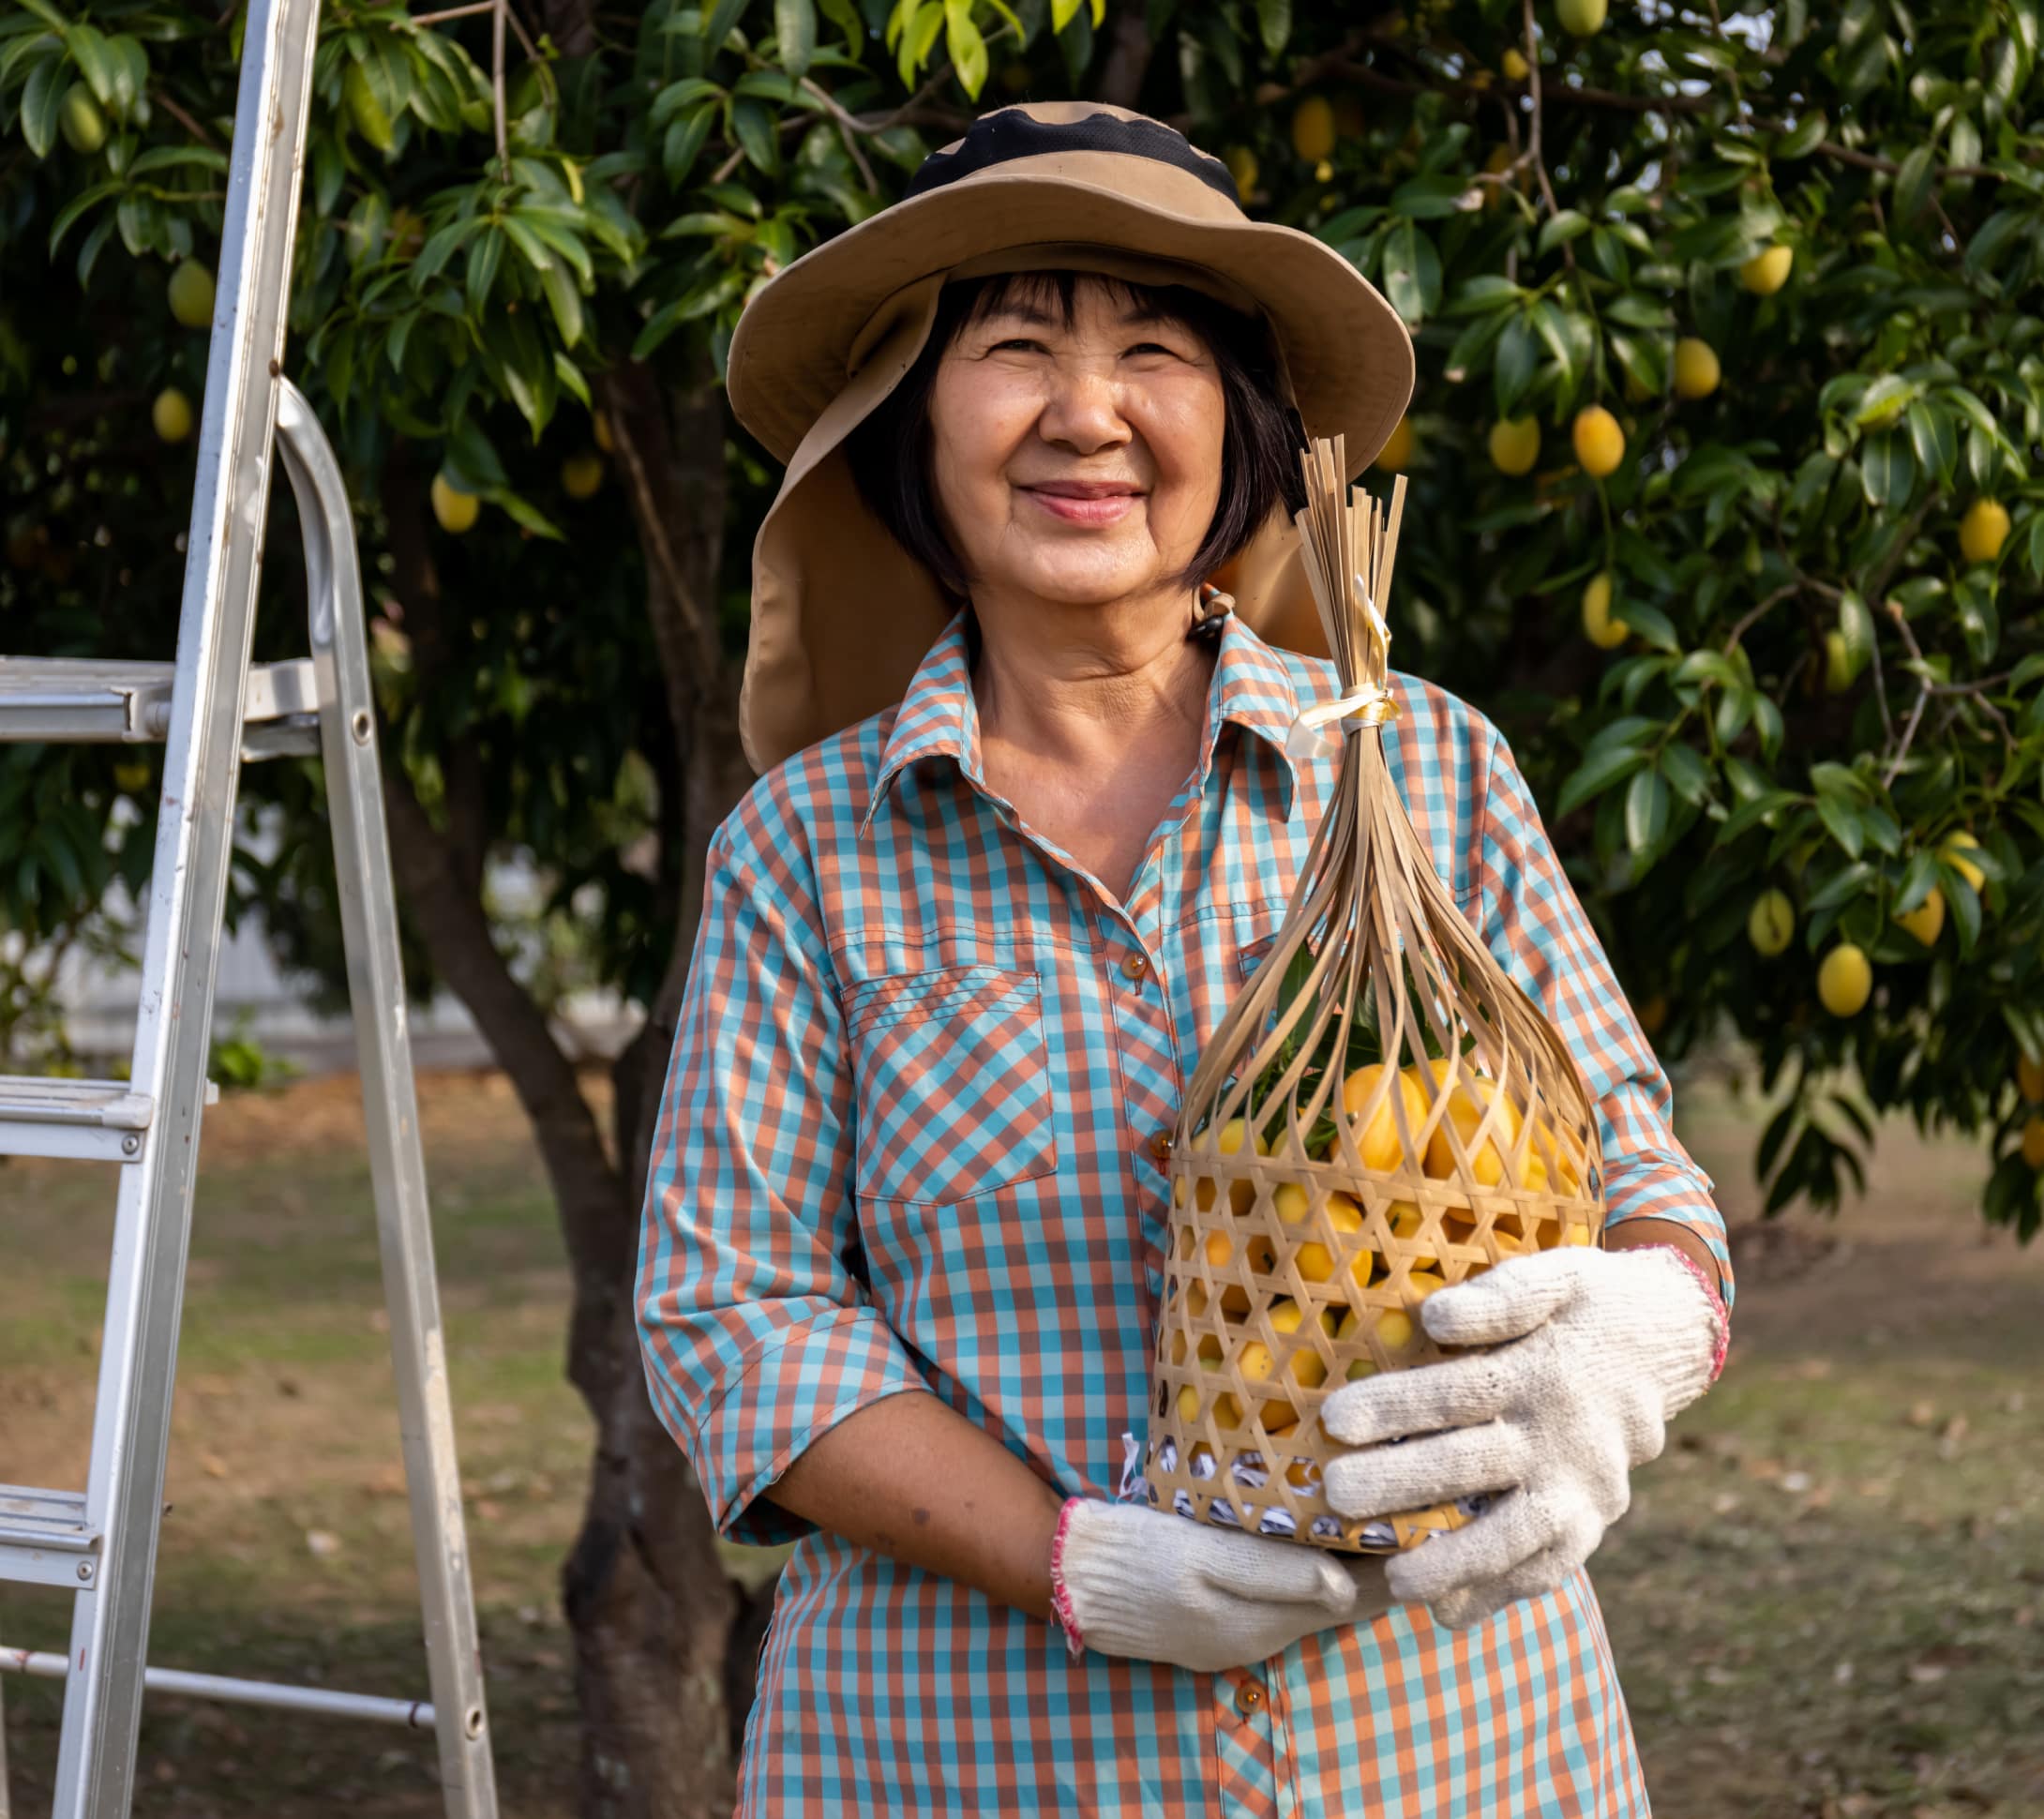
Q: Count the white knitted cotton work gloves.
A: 2